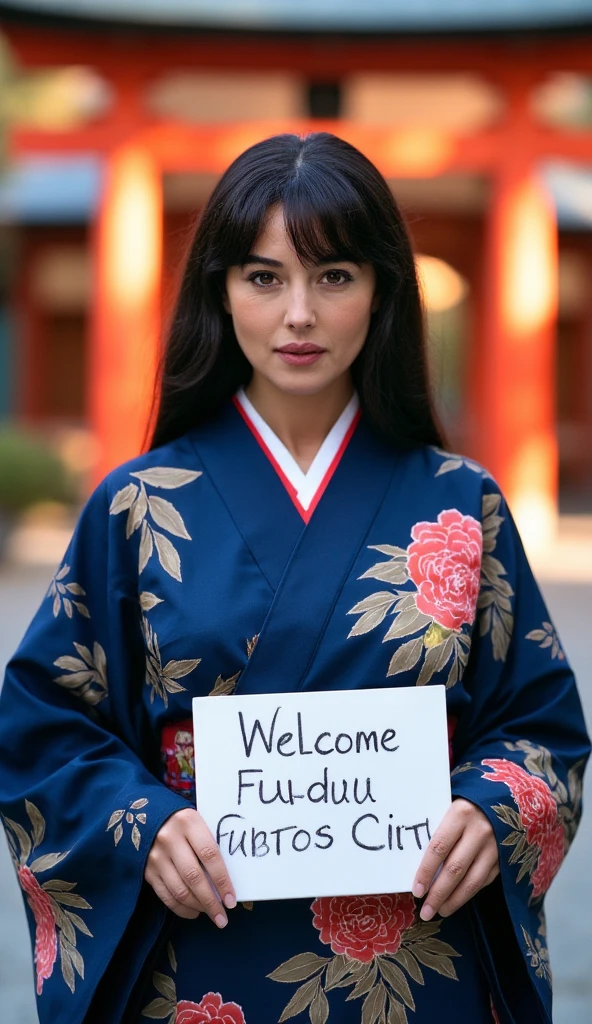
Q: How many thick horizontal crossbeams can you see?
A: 2